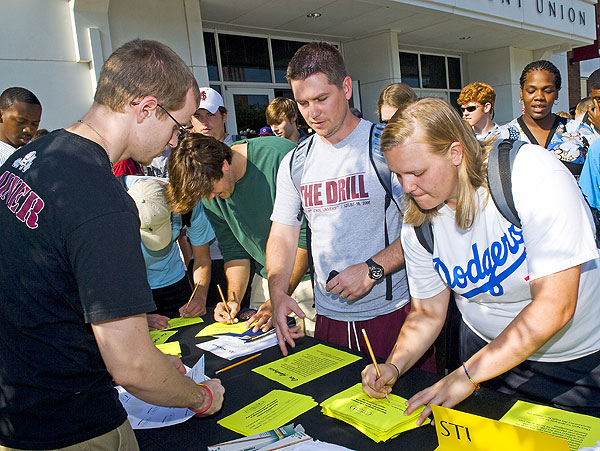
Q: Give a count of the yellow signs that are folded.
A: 1